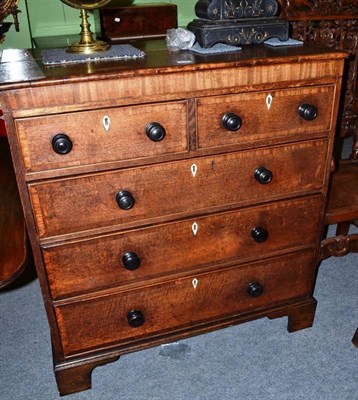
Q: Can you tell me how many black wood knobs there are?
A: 10